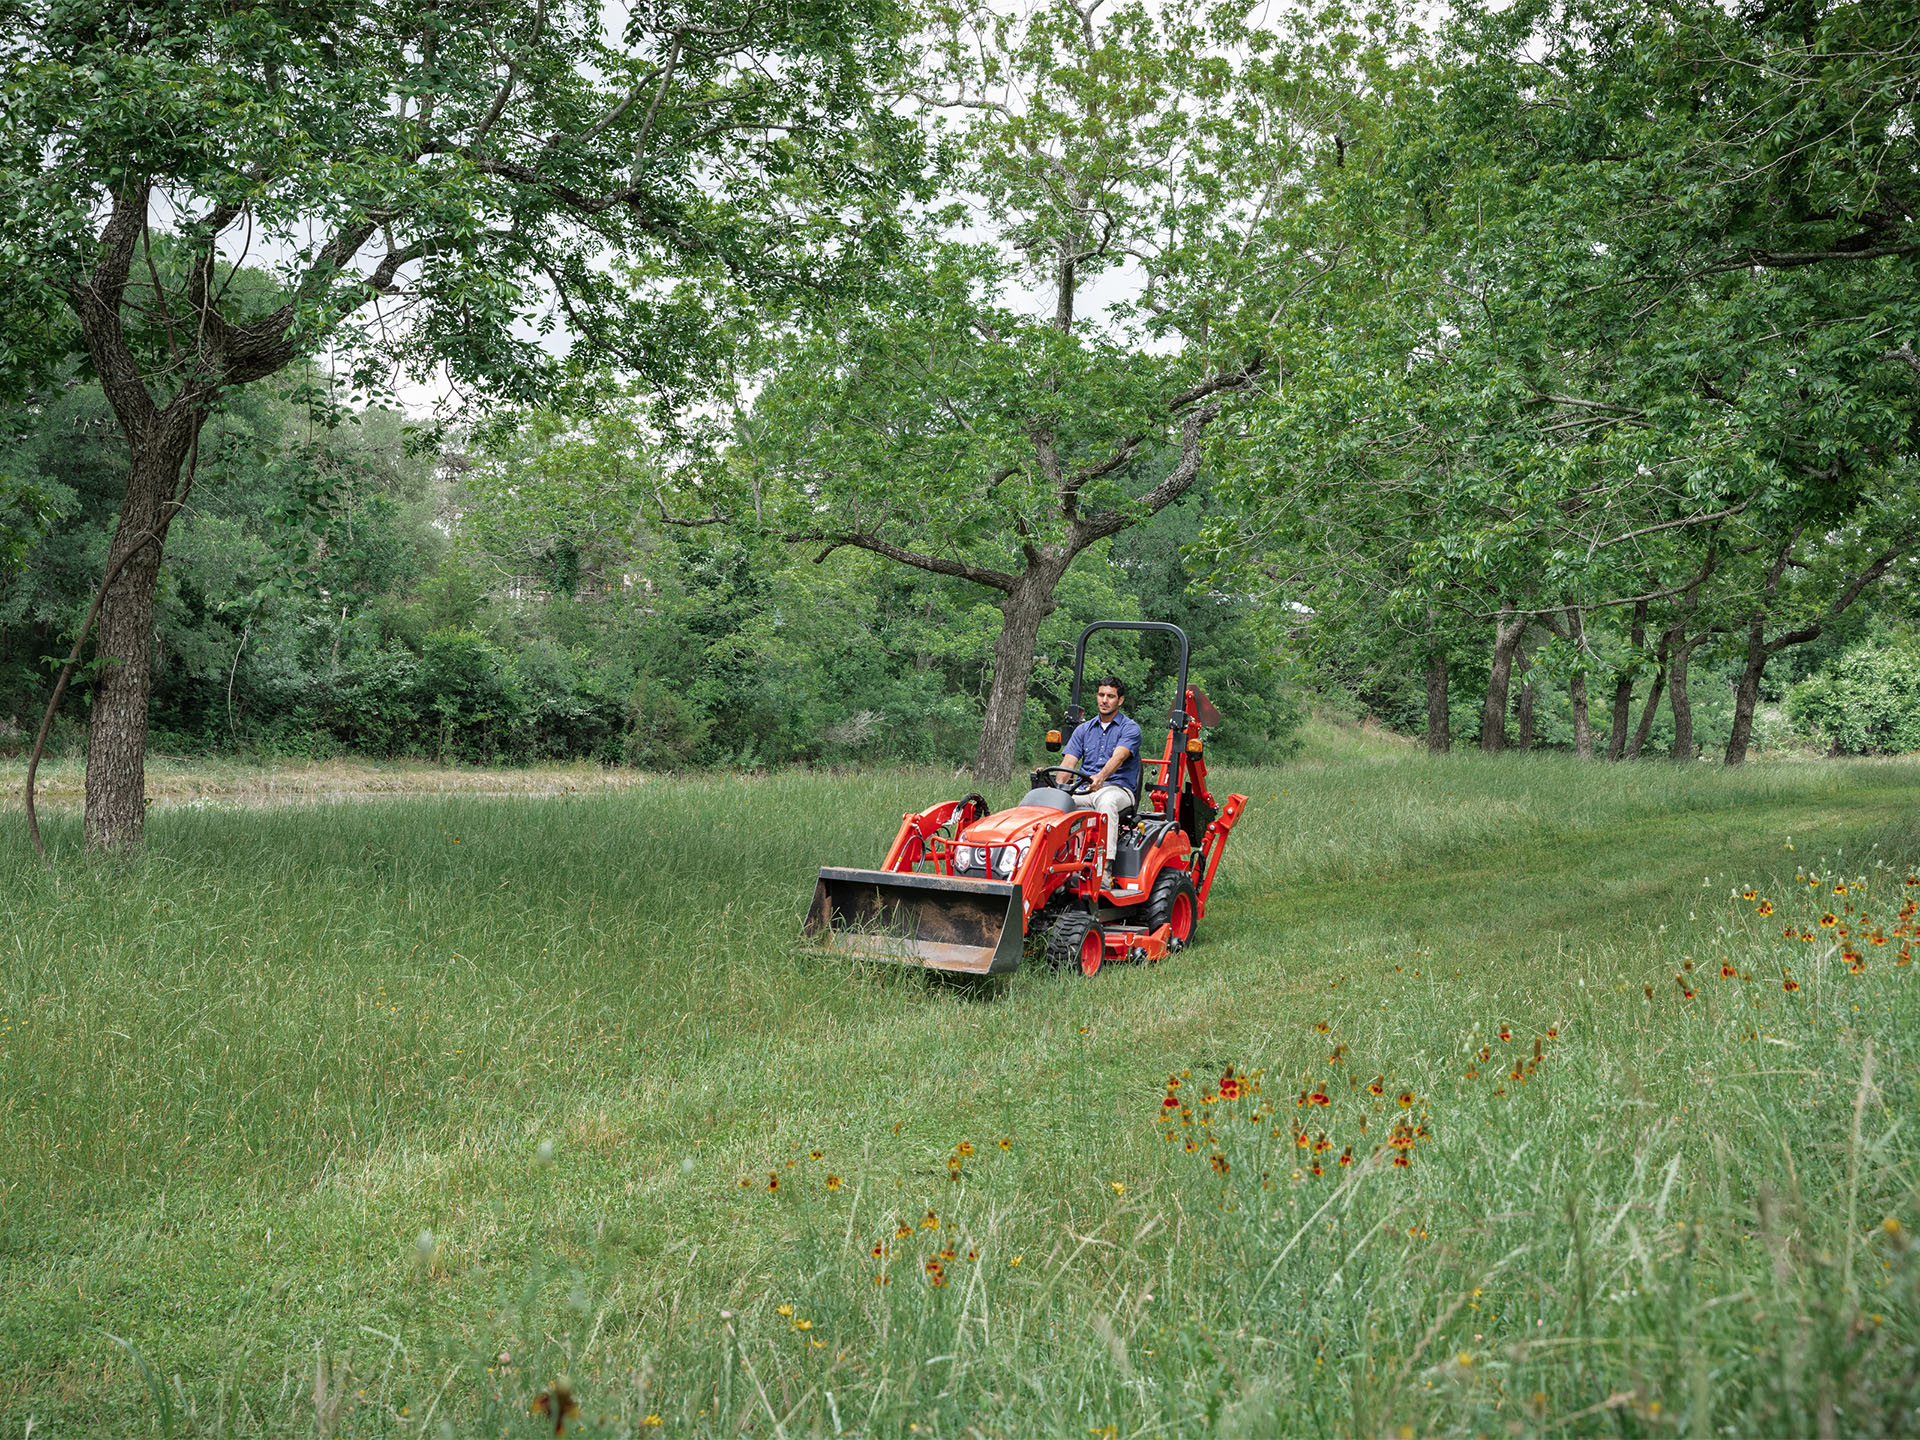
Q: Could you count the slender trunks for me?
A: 8